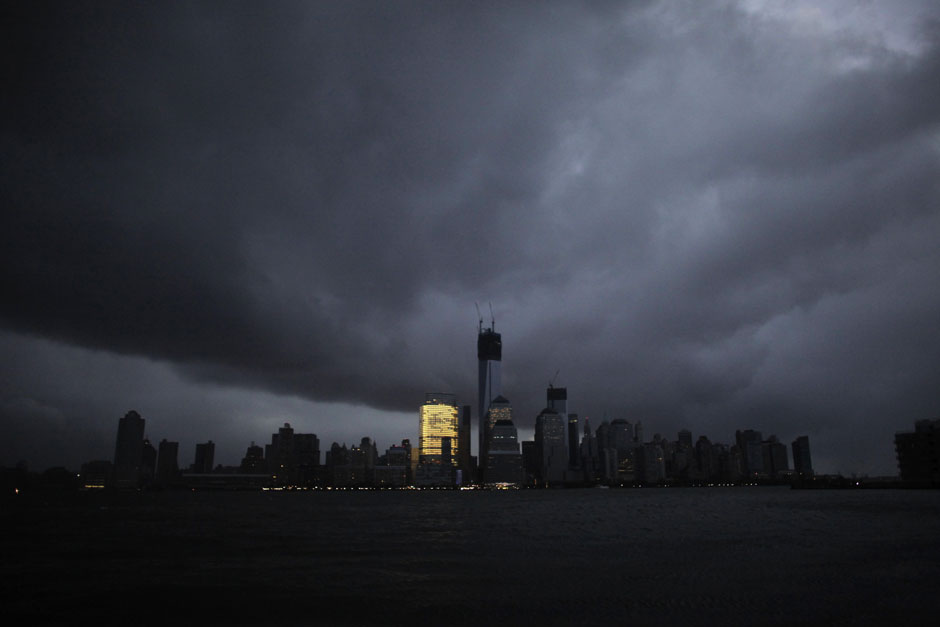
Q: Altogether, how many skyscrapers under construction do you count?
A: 2